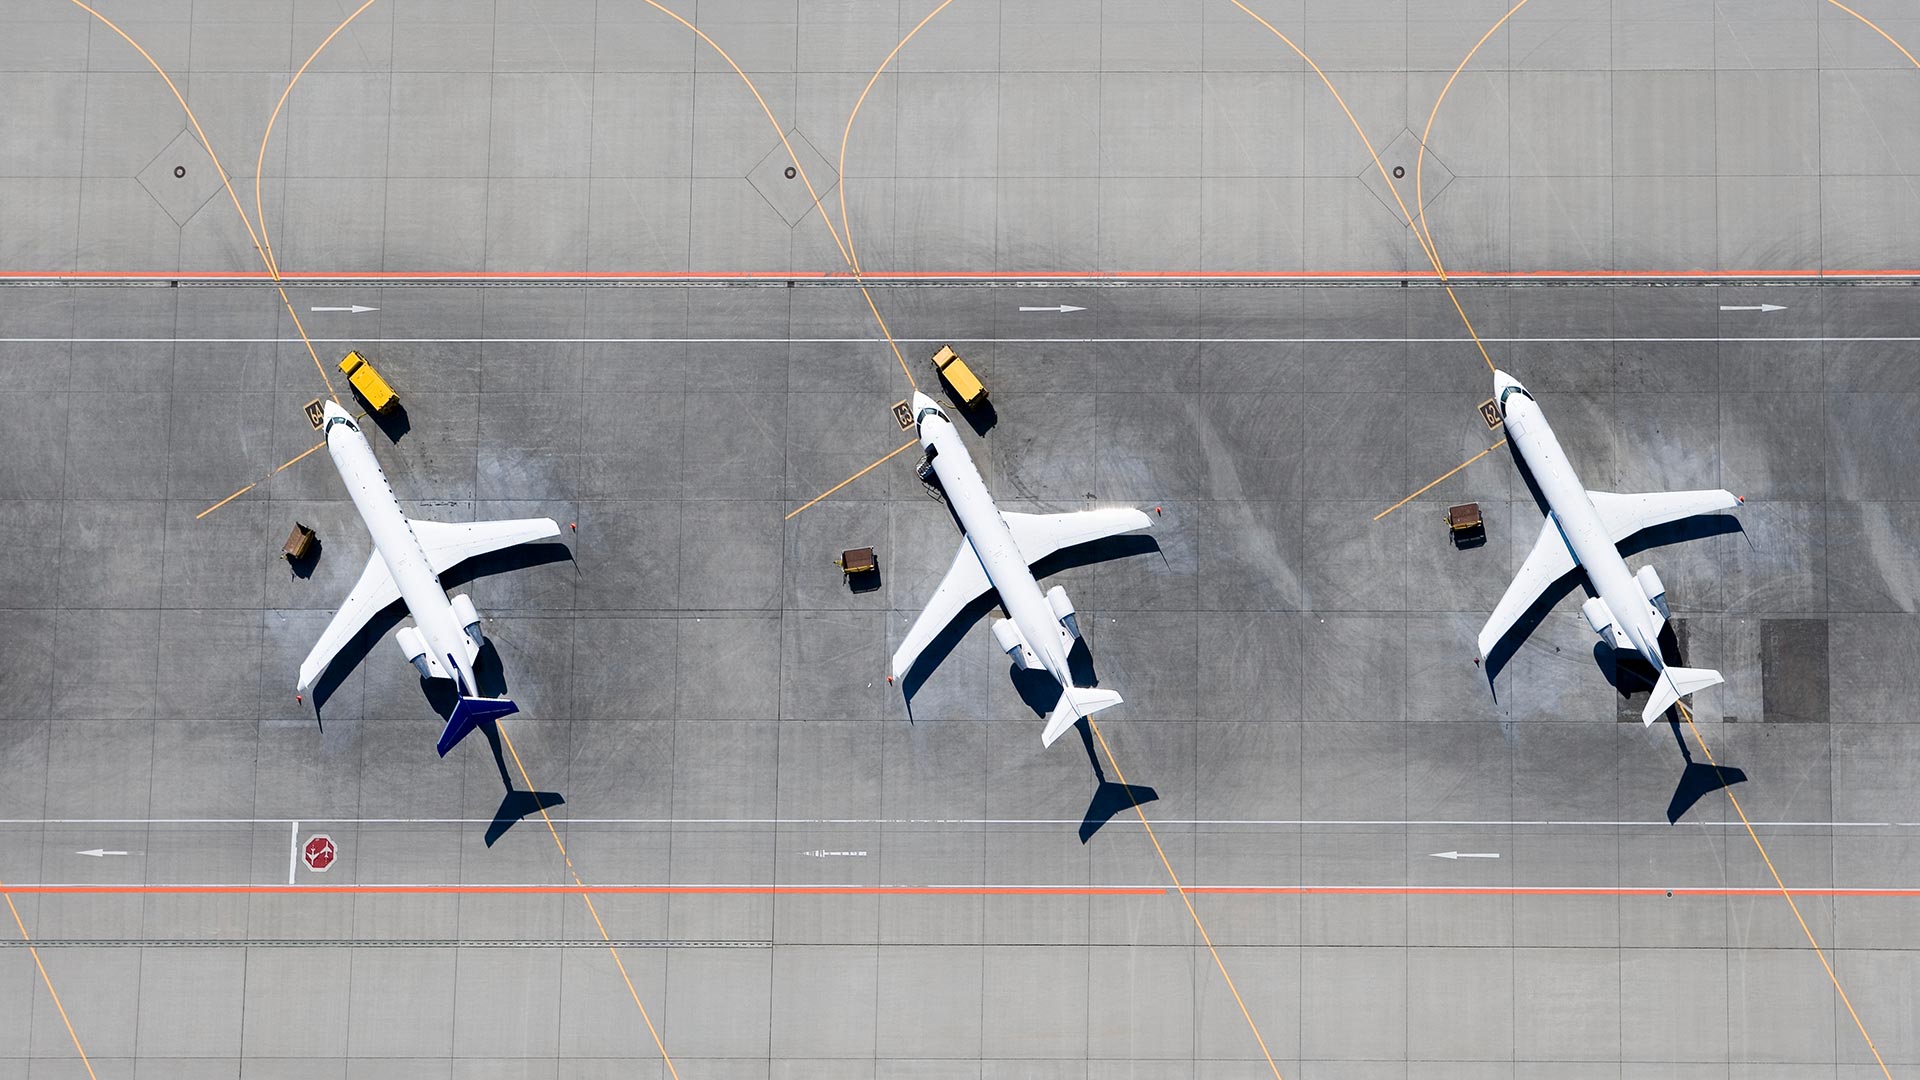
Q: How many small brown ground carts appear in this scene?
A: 3